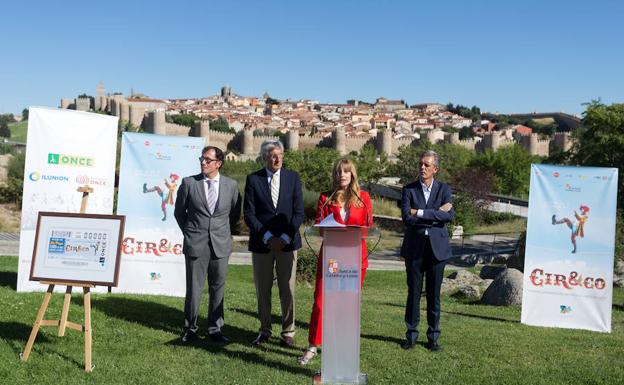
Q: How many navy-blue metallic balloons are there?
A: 0